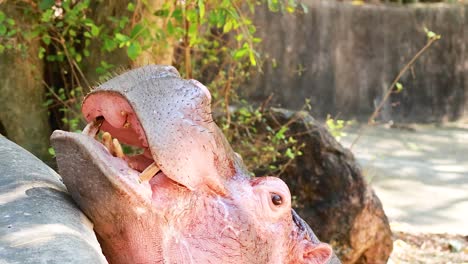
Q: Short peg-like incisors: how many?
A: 2